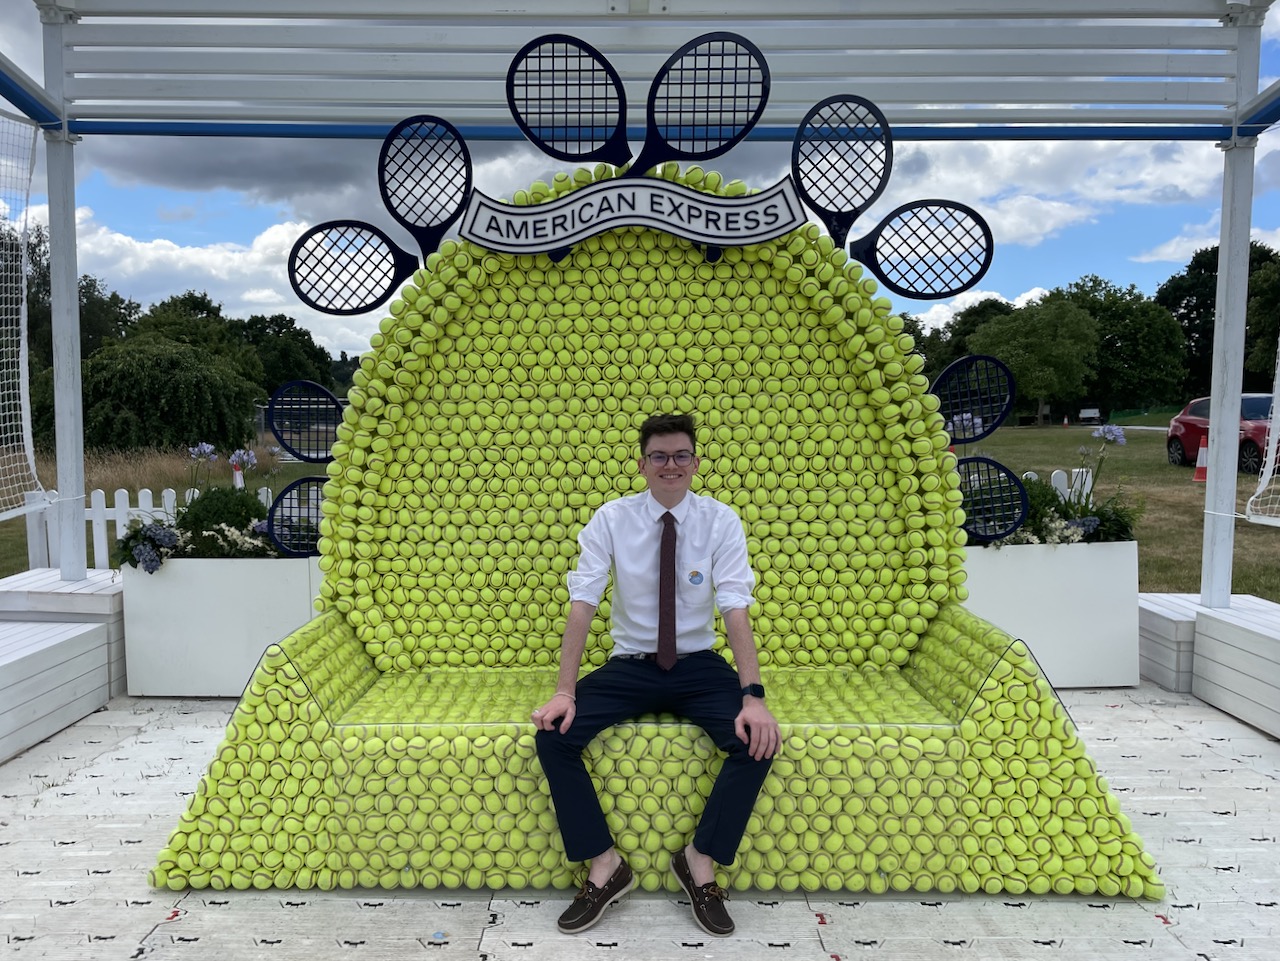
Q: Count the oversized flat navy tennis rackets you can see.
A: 10